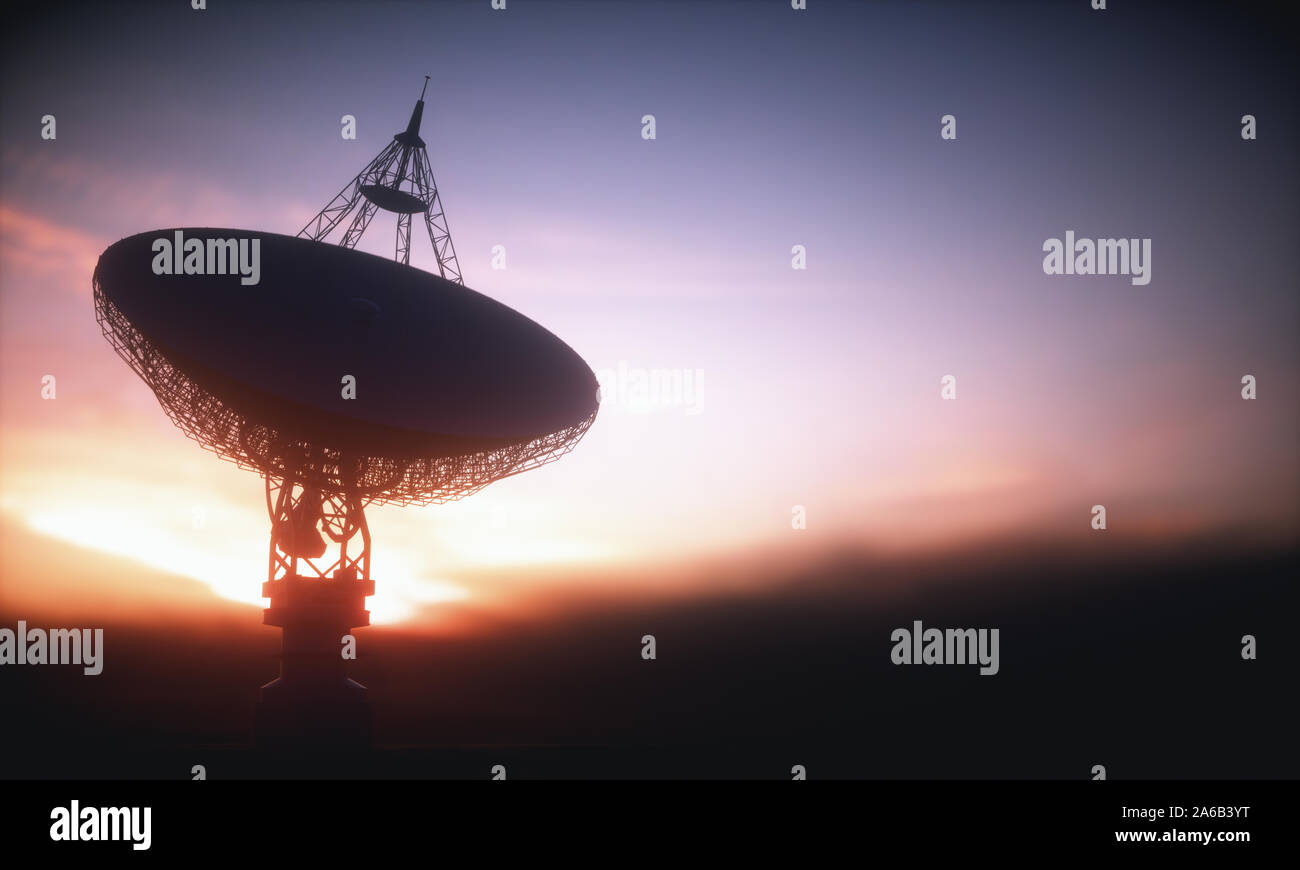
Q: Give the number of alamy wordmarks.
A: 6